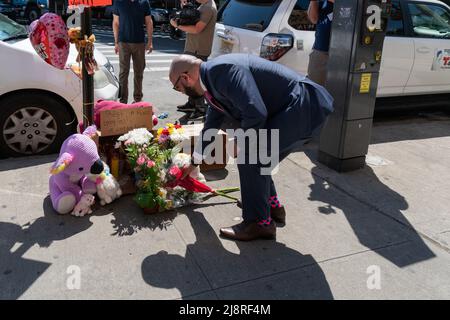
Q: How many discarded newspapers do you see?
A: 0